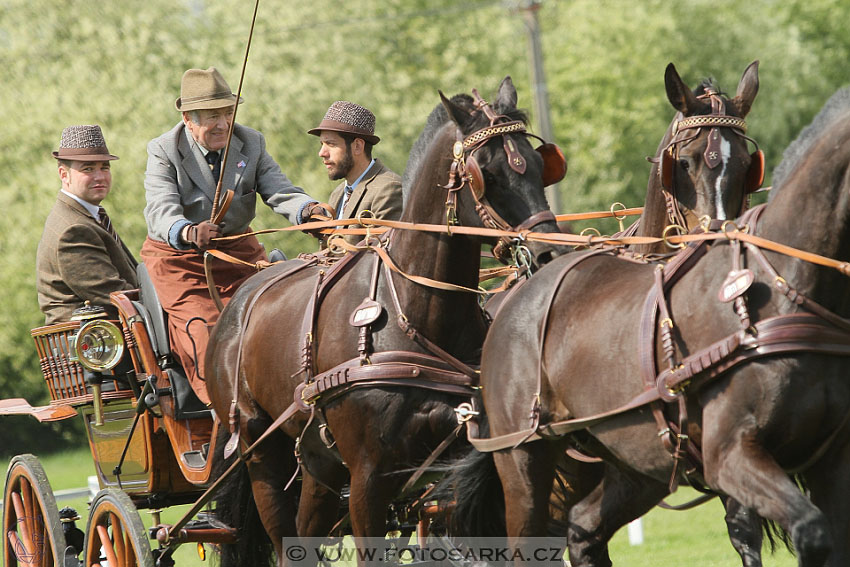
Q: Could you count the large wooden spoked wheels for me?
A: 2